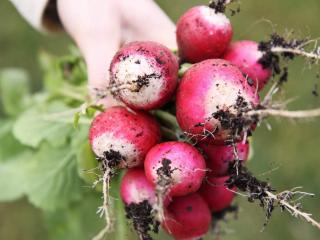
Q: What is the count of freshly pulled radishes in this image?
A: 10